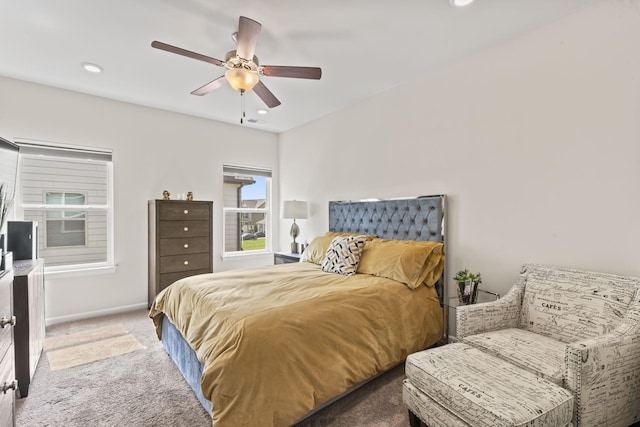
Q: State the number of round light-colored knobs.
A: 4